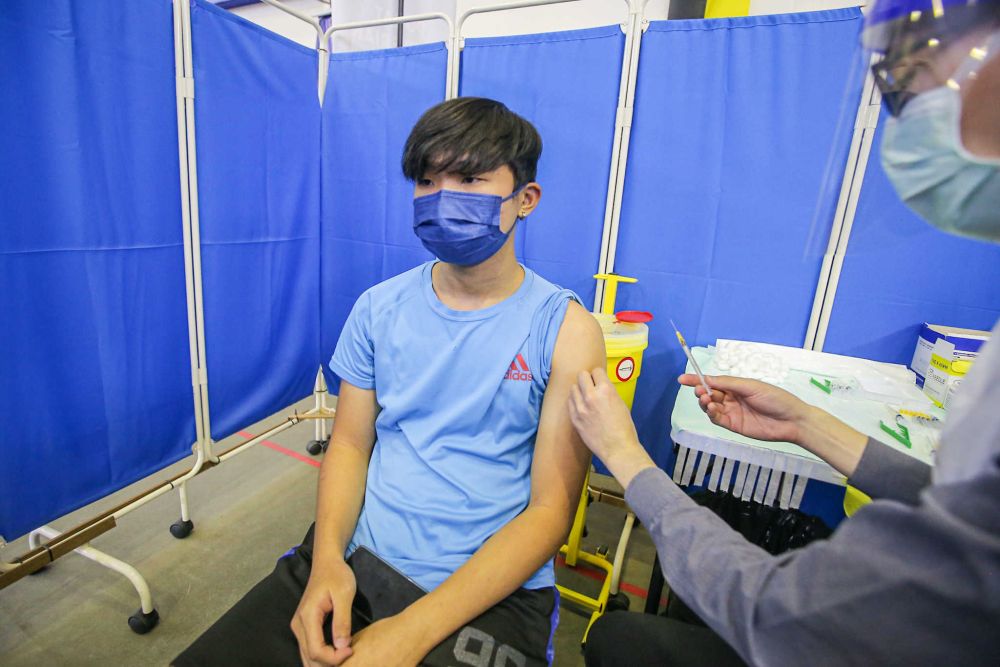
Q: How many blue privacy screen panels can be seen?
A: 6